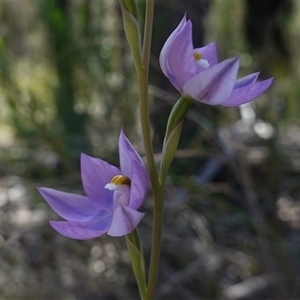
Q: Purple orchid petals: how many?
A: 12